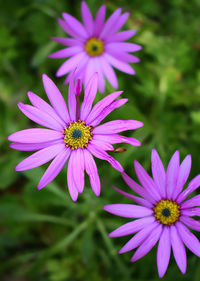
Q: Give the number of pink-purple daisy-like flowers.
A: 3